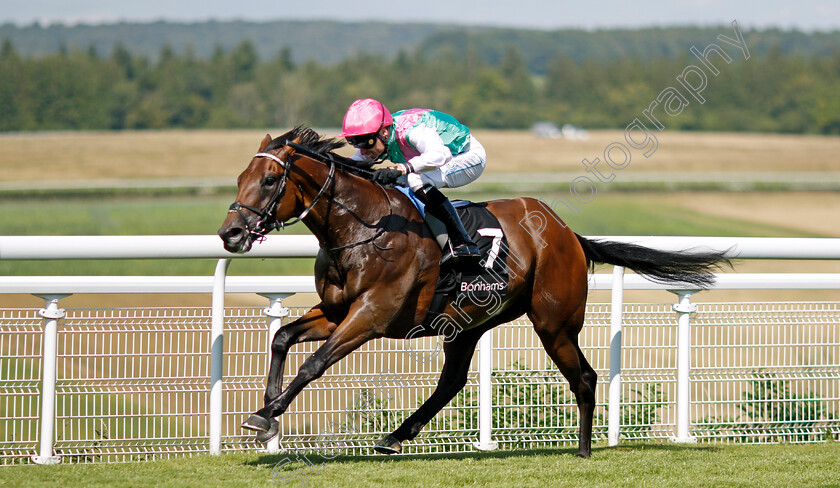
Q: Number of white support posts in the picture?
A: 6